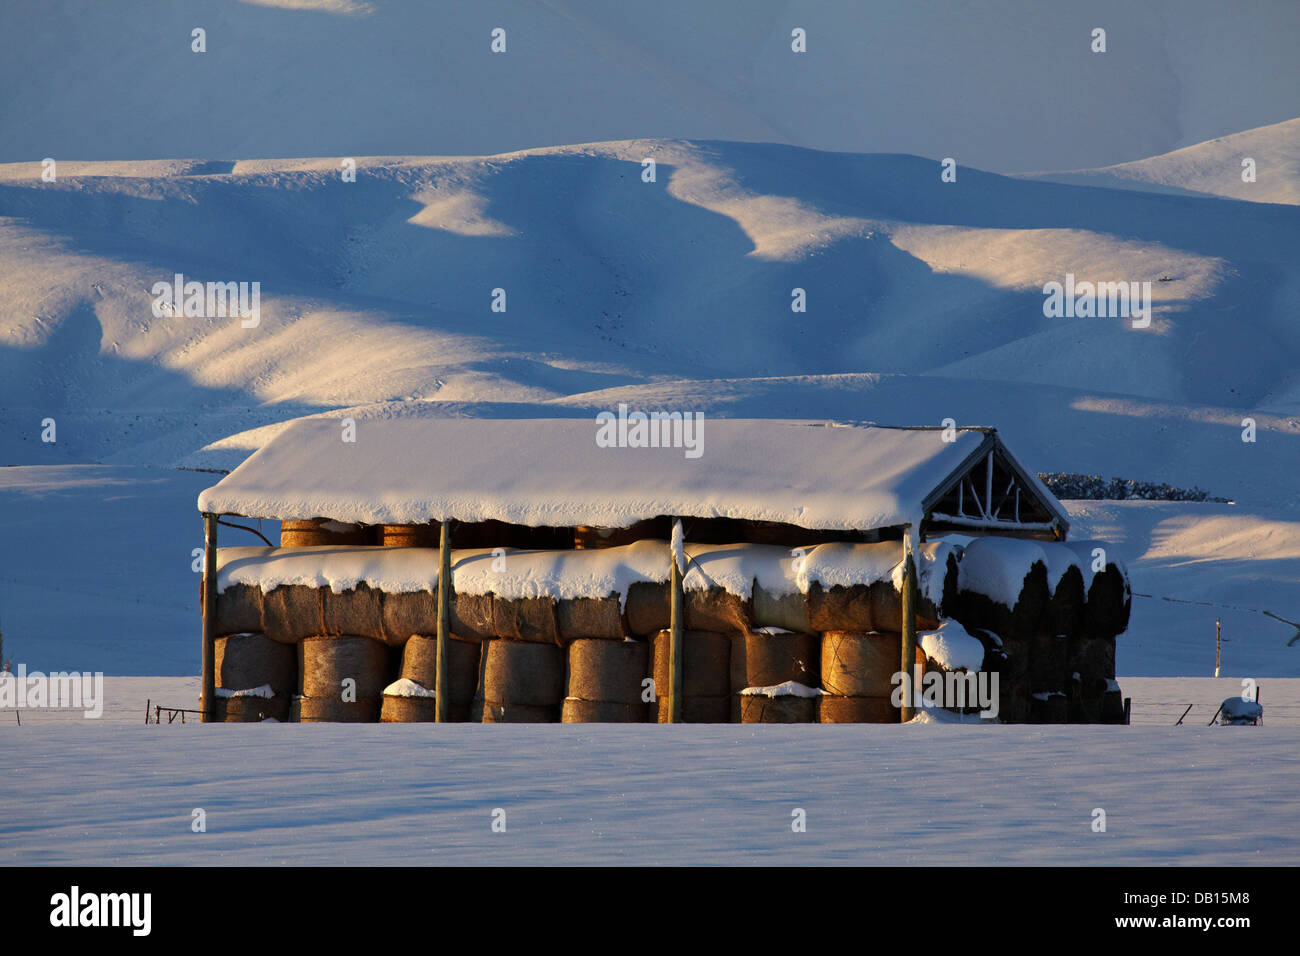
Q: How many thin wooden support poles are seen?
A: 4